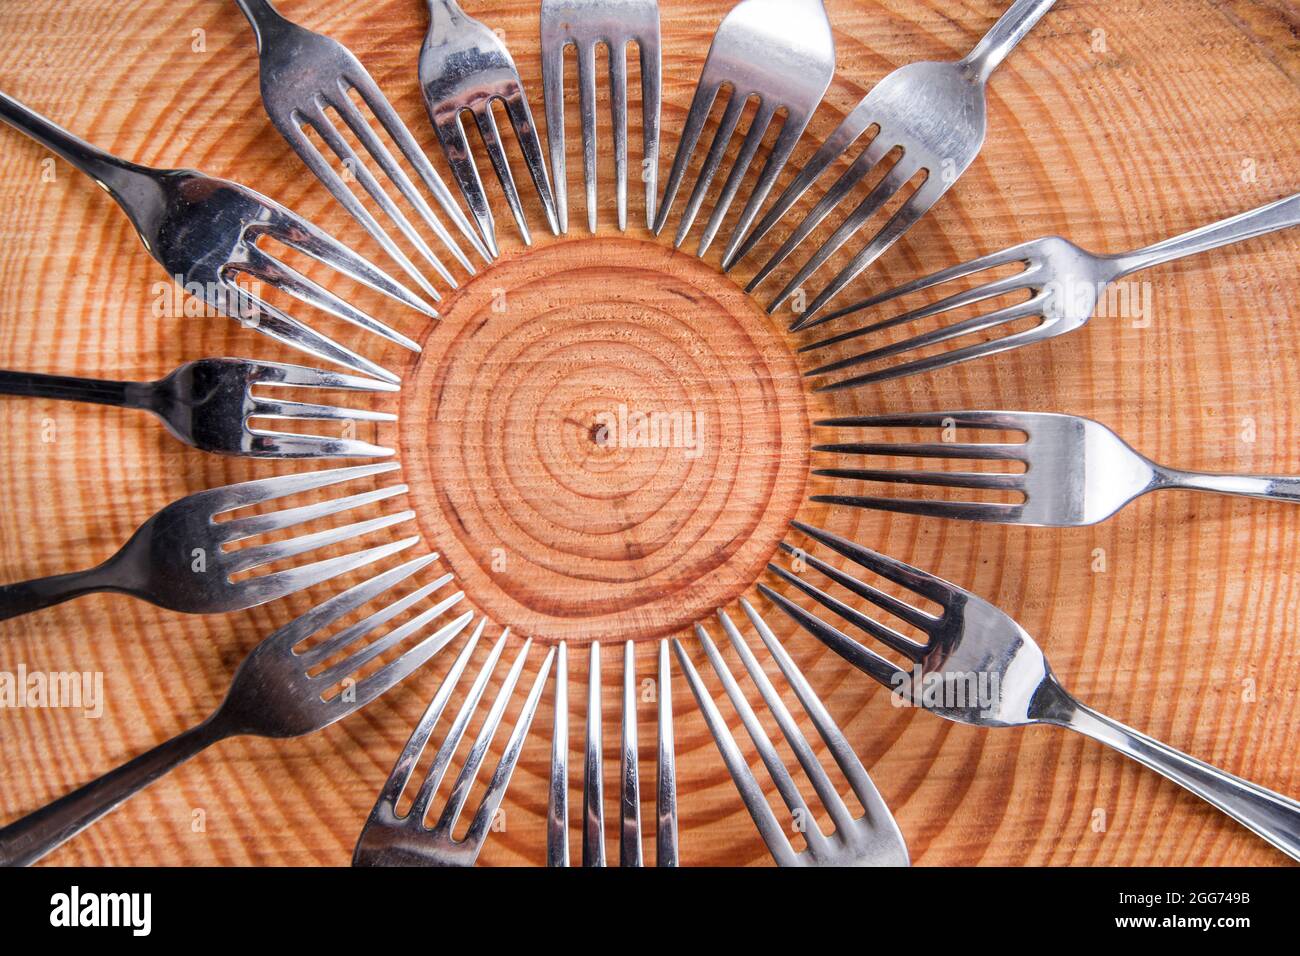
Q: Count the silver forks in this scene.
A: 15